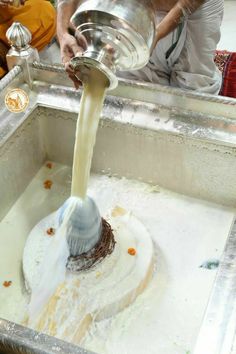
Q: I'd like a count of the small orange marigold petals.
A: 5